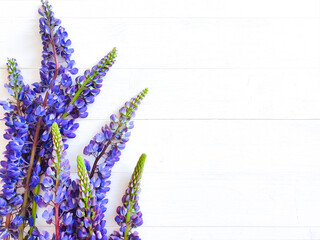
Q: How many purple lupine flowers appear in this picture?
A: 7